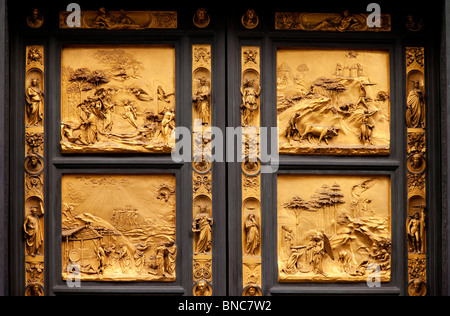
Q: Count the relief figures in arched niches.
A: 8